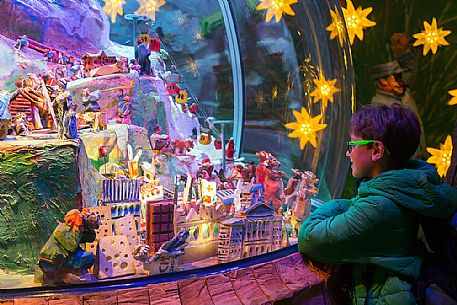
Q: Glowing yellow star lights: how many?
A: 10